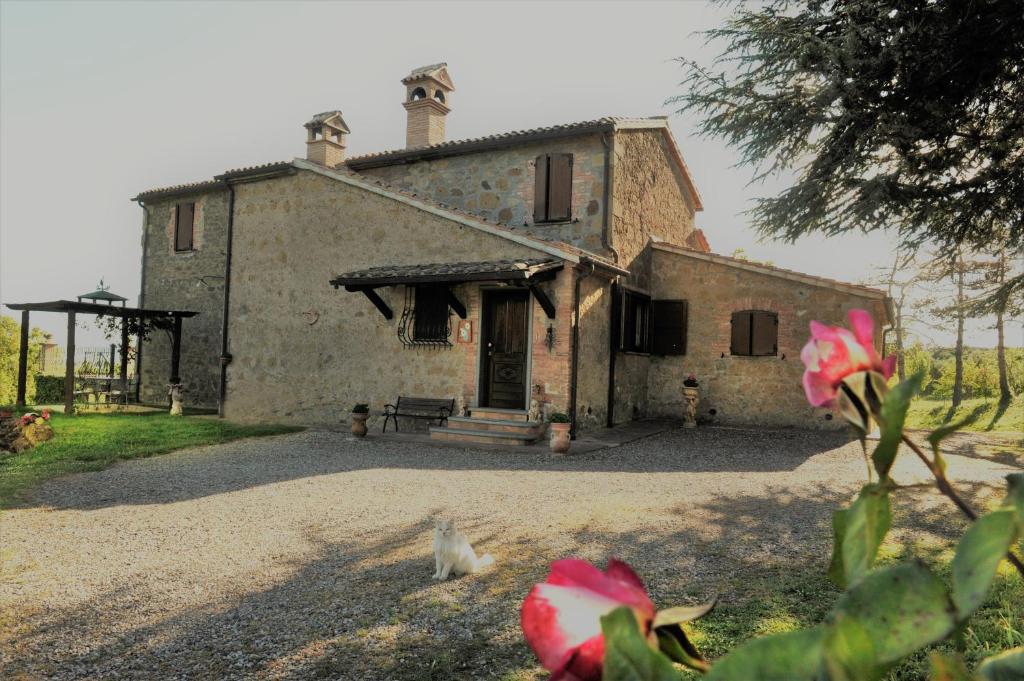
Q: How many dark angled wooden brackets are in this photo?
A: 3